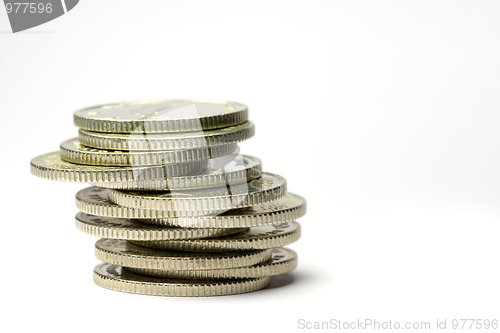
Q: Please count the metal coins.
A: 13